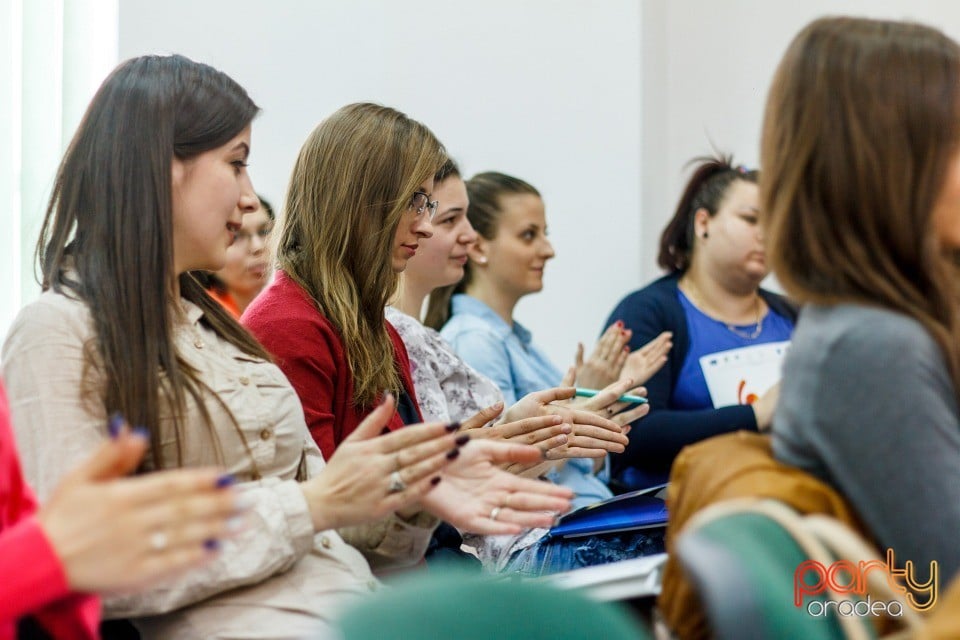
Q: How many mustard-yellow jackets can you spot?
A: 1